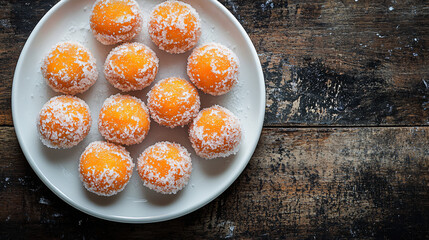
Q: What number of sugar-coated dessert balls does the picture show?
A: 11